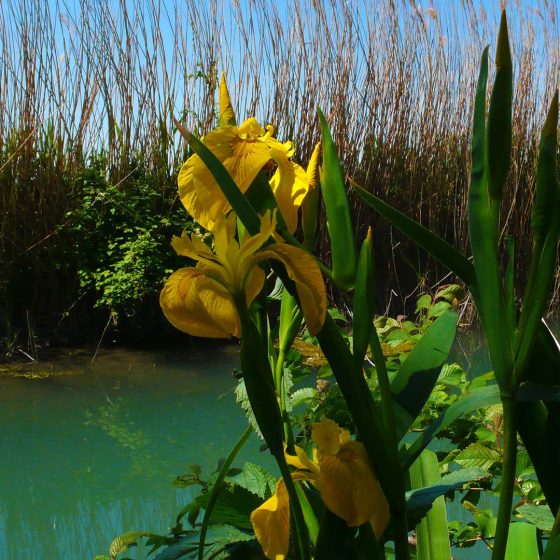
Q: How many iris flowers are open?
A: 3